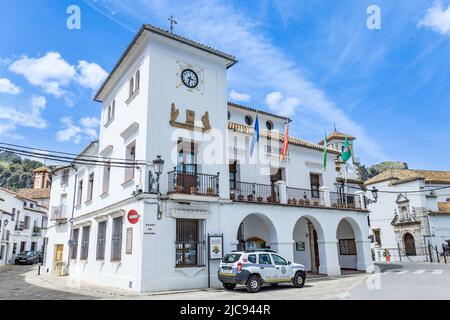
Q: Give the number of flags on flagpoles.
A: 4